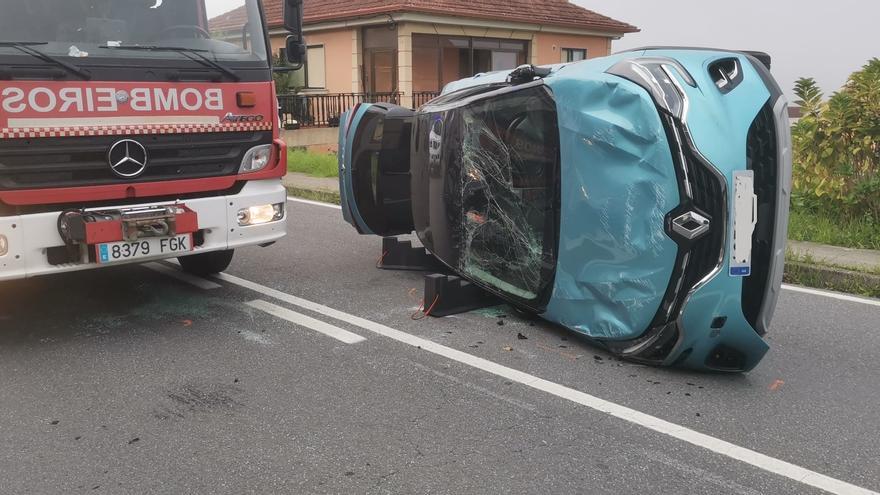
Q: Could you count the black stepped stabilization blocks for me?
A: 2